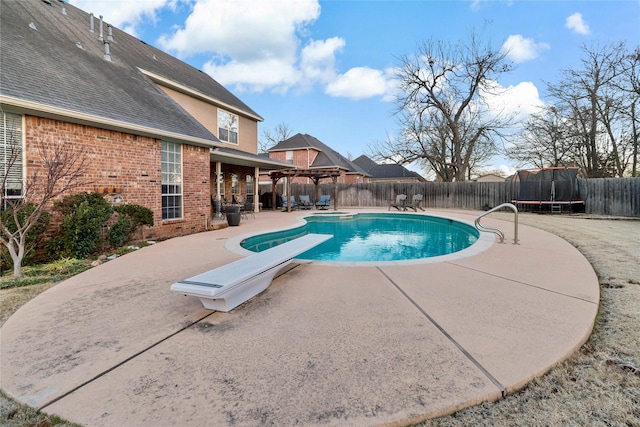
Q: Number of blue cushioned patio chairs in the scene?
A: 3